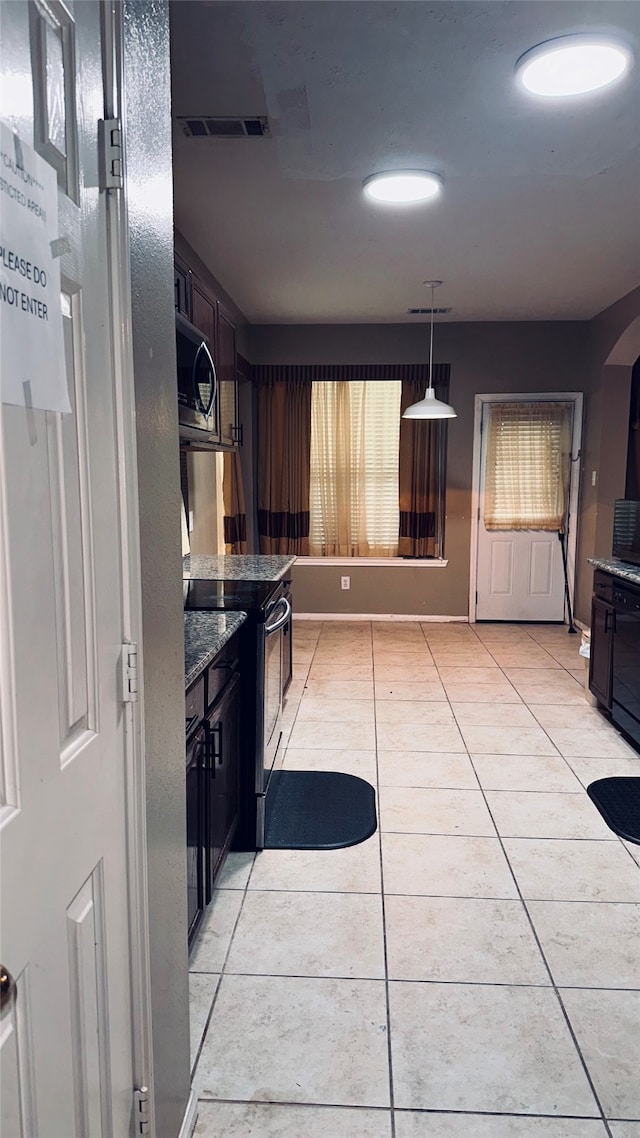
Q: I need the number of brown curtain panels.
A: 3